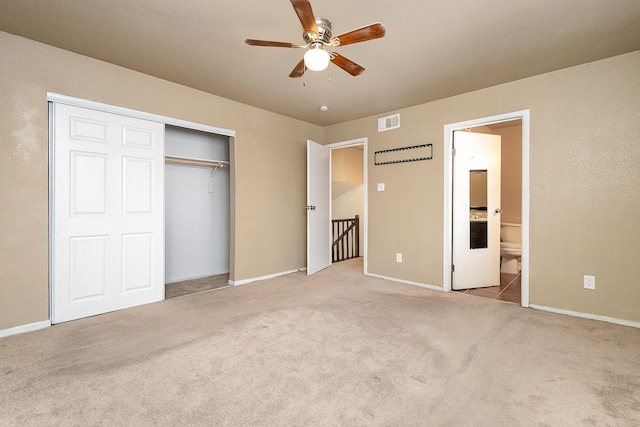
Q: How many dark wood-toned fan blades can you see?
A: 5